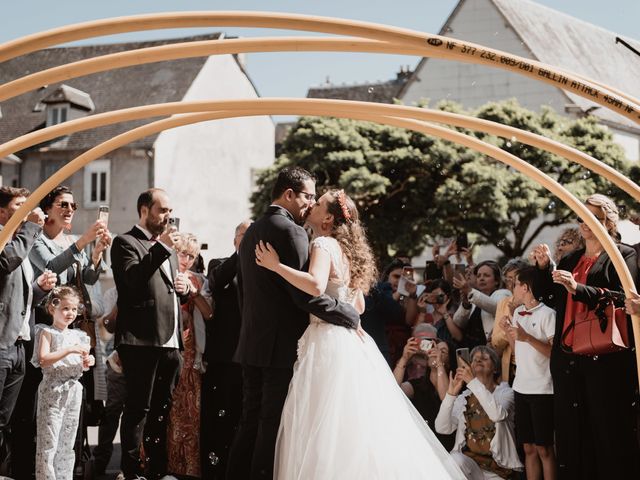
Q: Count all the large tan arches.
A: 4